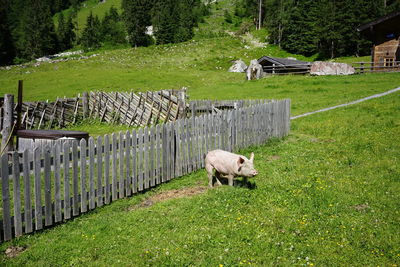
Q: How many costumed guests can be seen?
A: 0